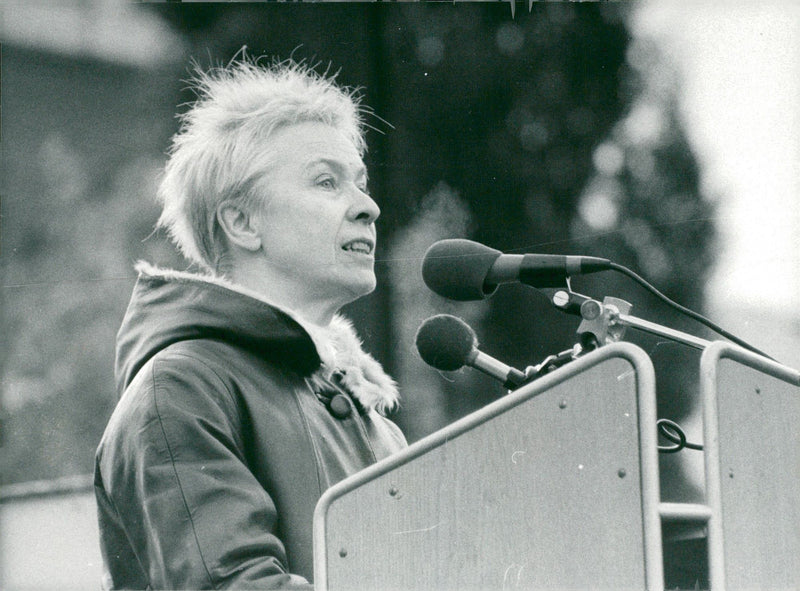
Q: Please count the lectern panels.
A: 2